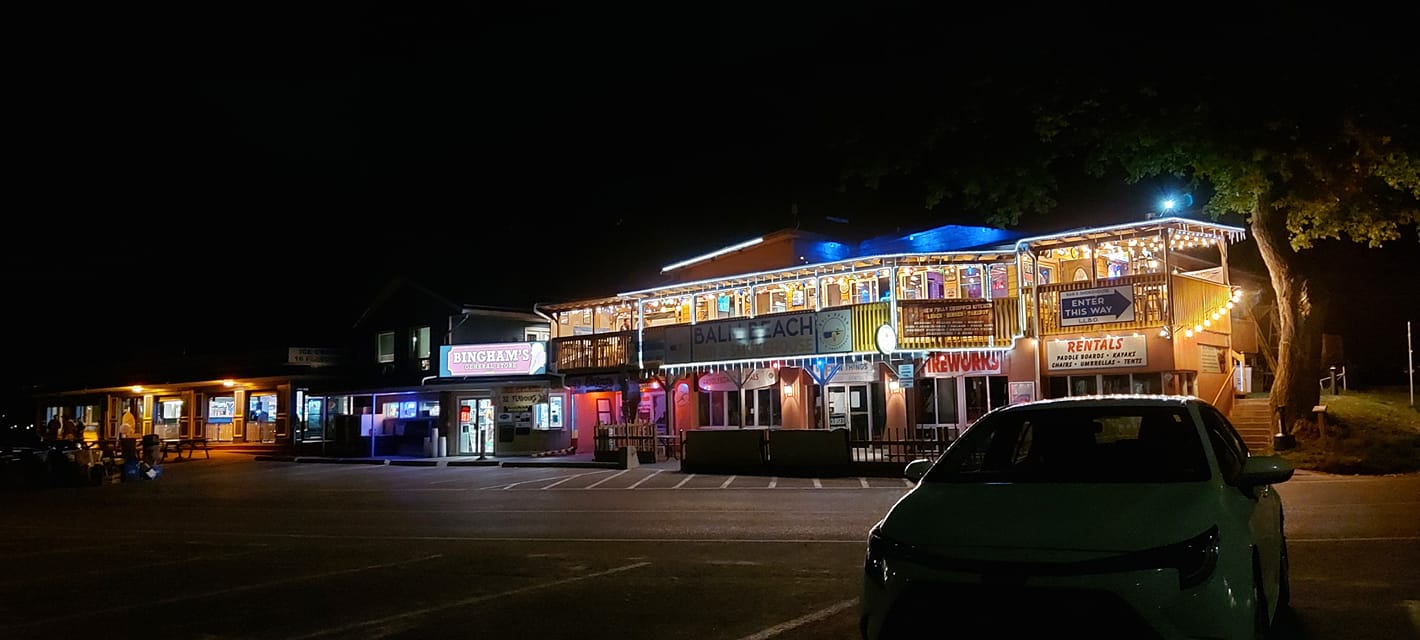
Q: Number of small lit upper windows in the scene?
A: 2